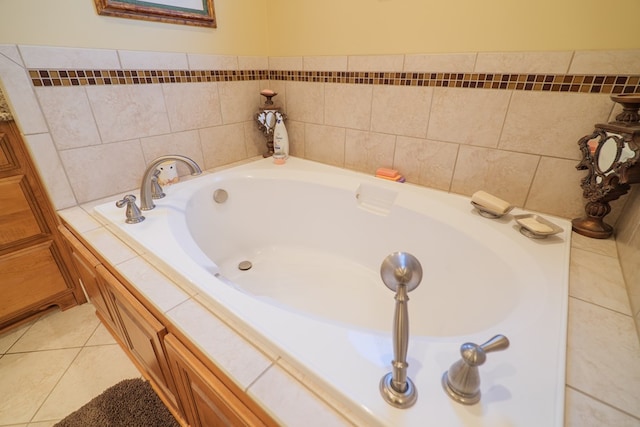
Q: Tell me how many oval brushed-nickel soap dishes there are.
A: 2